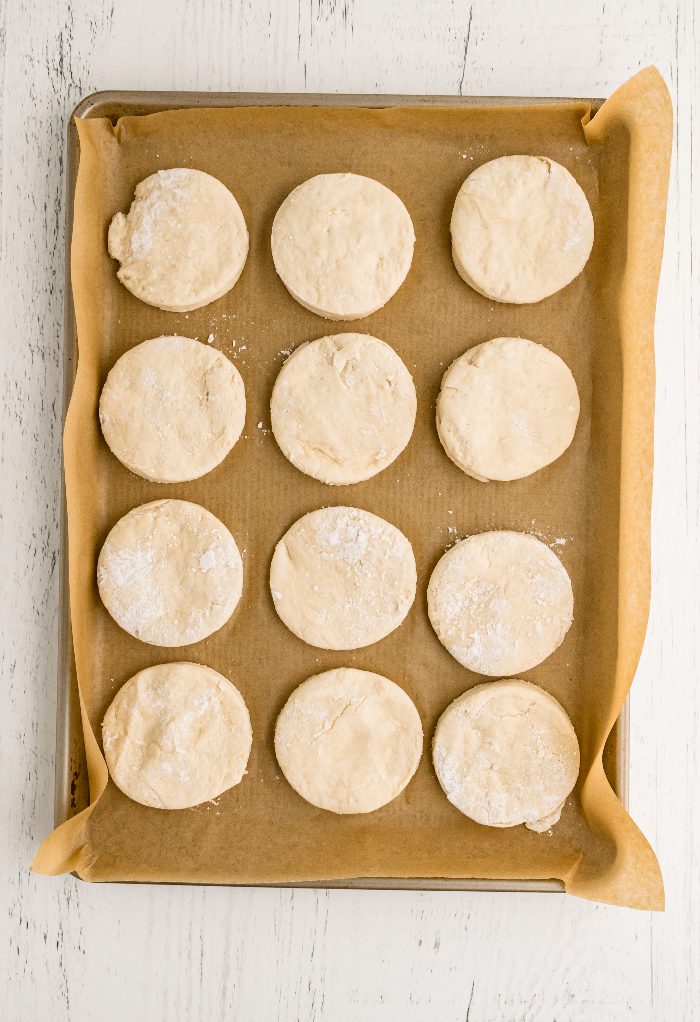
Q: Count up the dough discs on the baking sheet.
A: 12